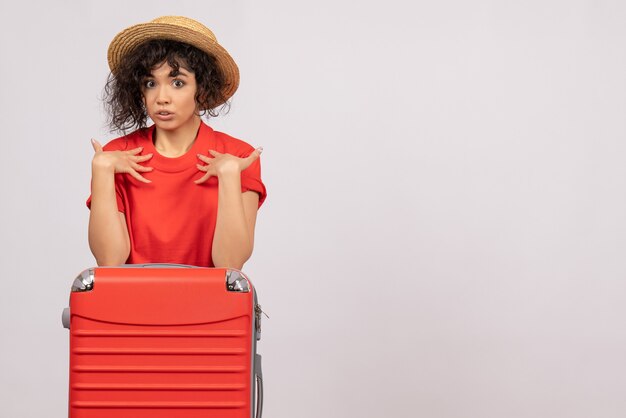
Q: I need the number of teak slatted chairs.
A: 0